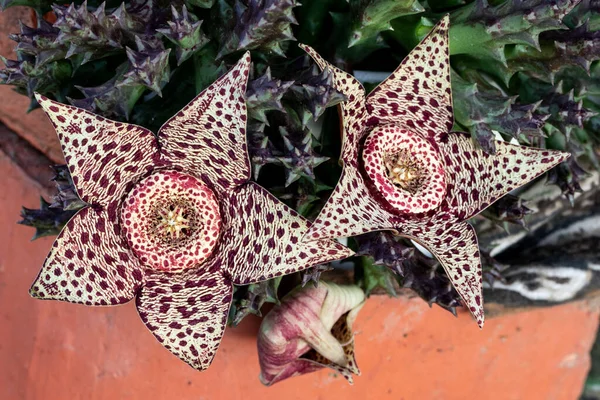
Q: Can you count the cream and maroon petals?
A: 10